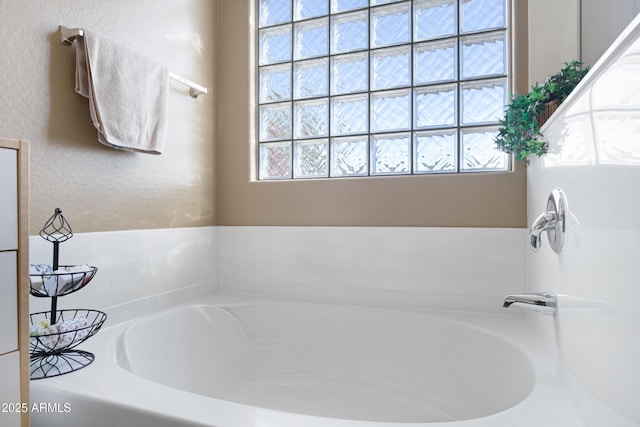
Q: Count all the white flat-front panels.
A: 3